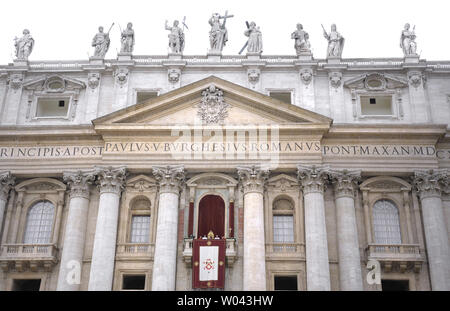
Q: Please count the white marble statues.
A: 9